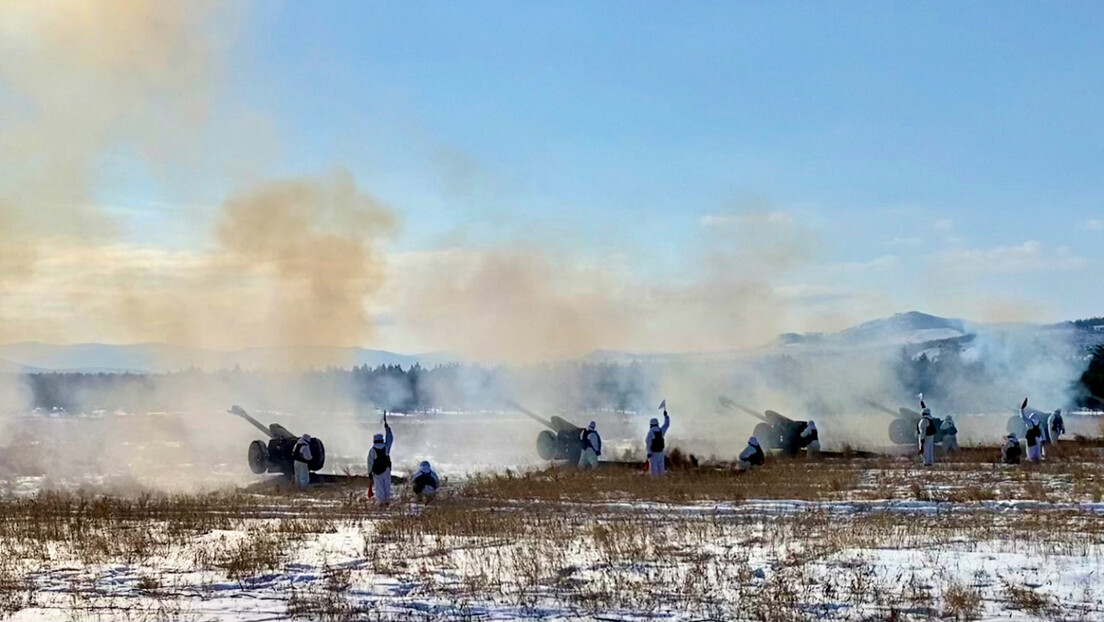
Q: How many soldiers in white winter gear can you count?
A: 12